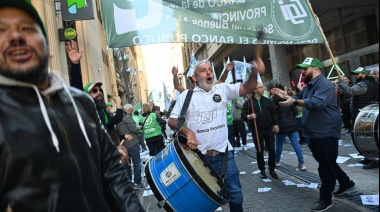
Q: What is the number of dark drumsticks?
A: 1